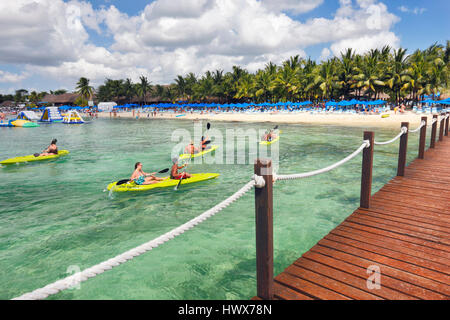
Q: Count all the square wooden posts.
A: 7